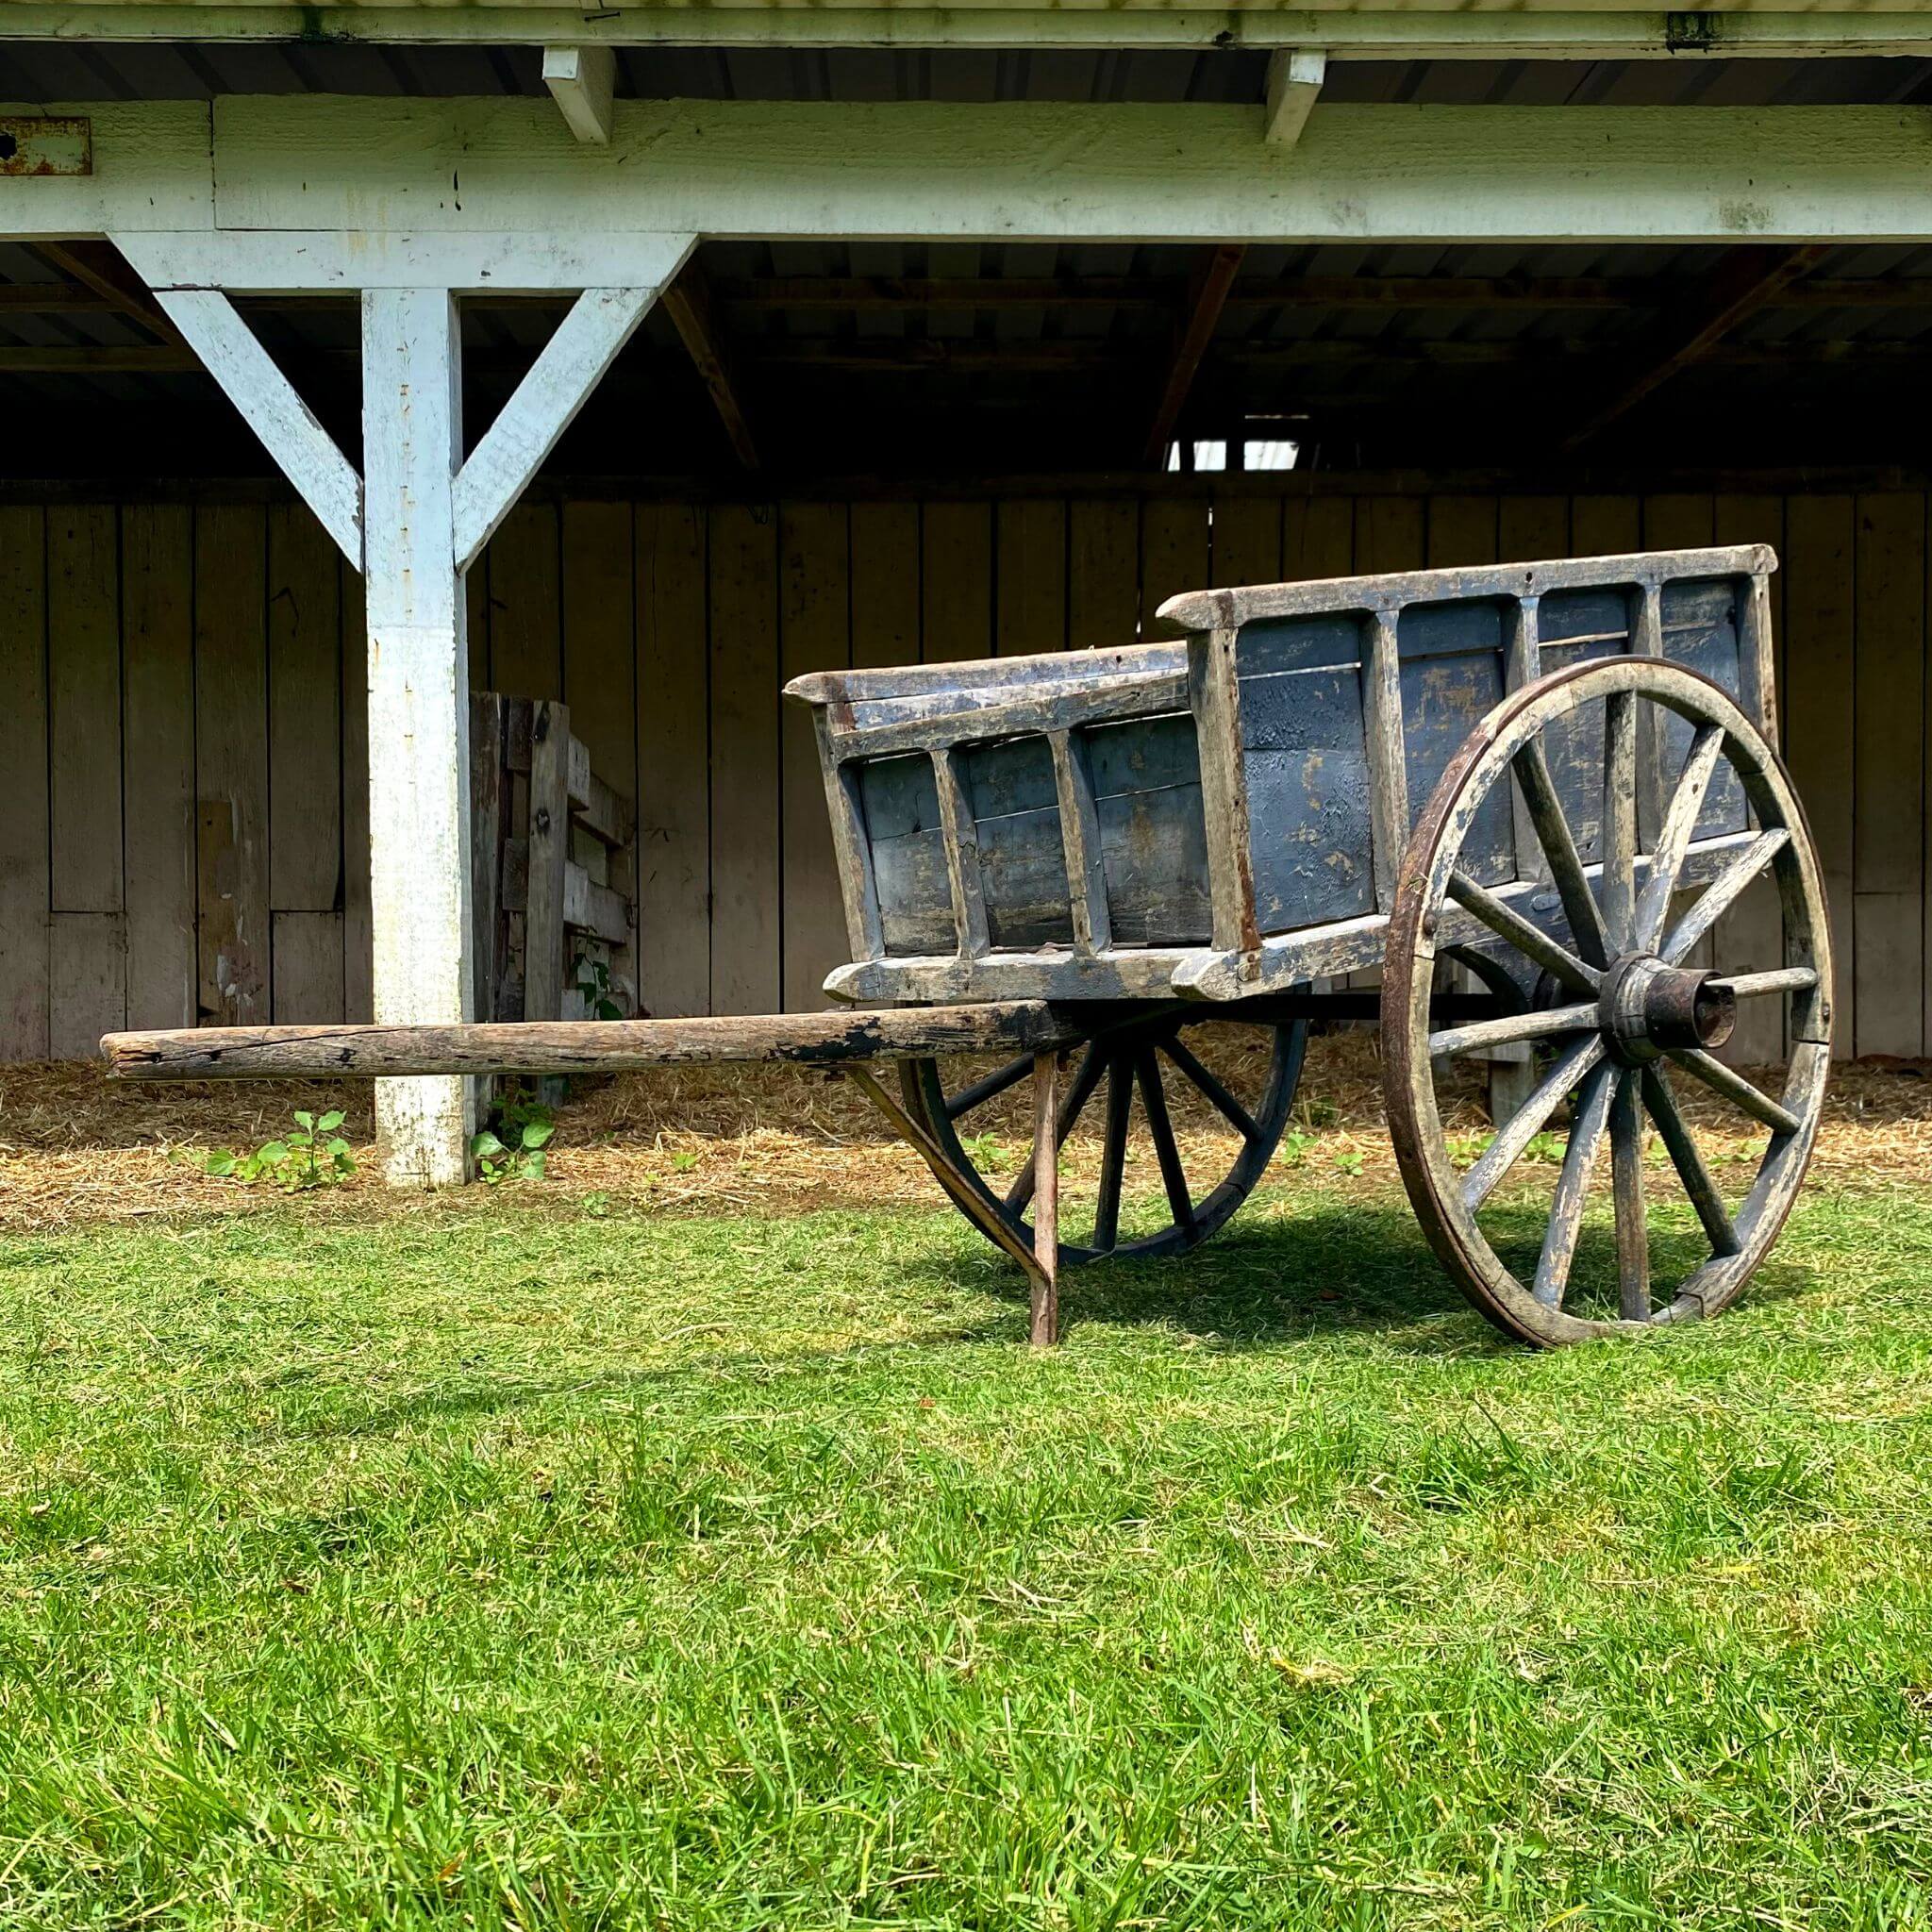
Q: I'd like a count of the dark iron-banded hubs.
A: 1